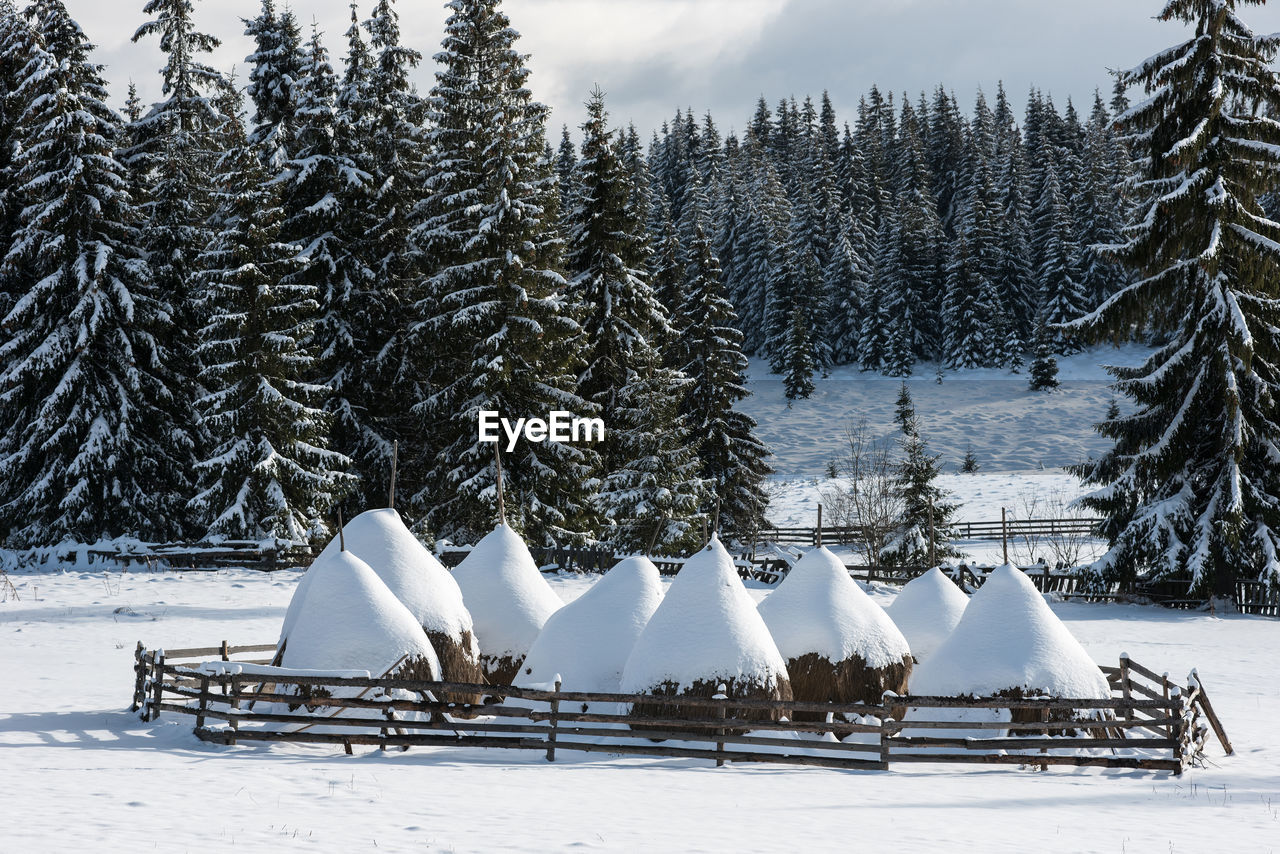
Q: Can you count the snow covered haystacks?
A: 8